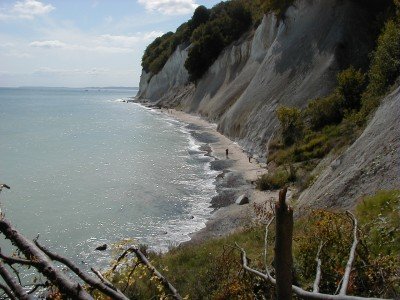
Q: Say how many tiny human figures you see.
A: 2